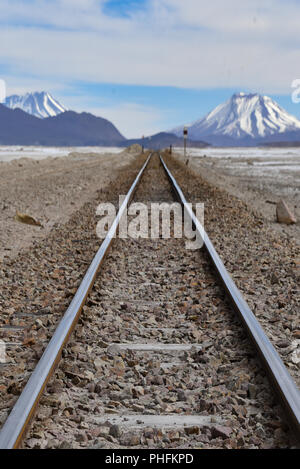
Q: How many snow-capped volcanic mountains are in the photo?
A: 2